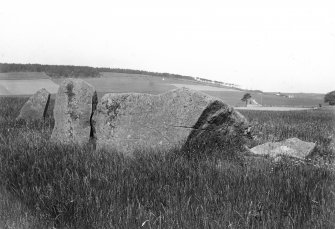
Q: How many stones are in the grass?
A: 4